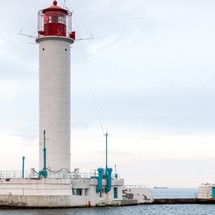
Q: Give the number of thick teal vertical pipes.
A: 2